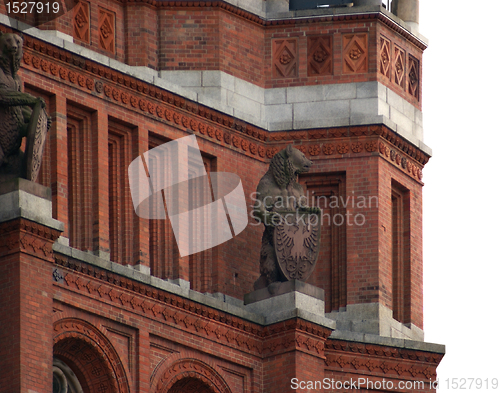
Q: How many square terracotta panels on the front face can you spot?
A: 3